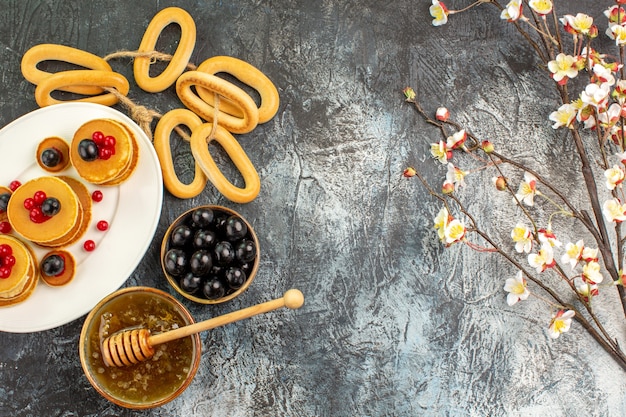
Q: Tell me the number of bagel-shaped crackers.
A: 7